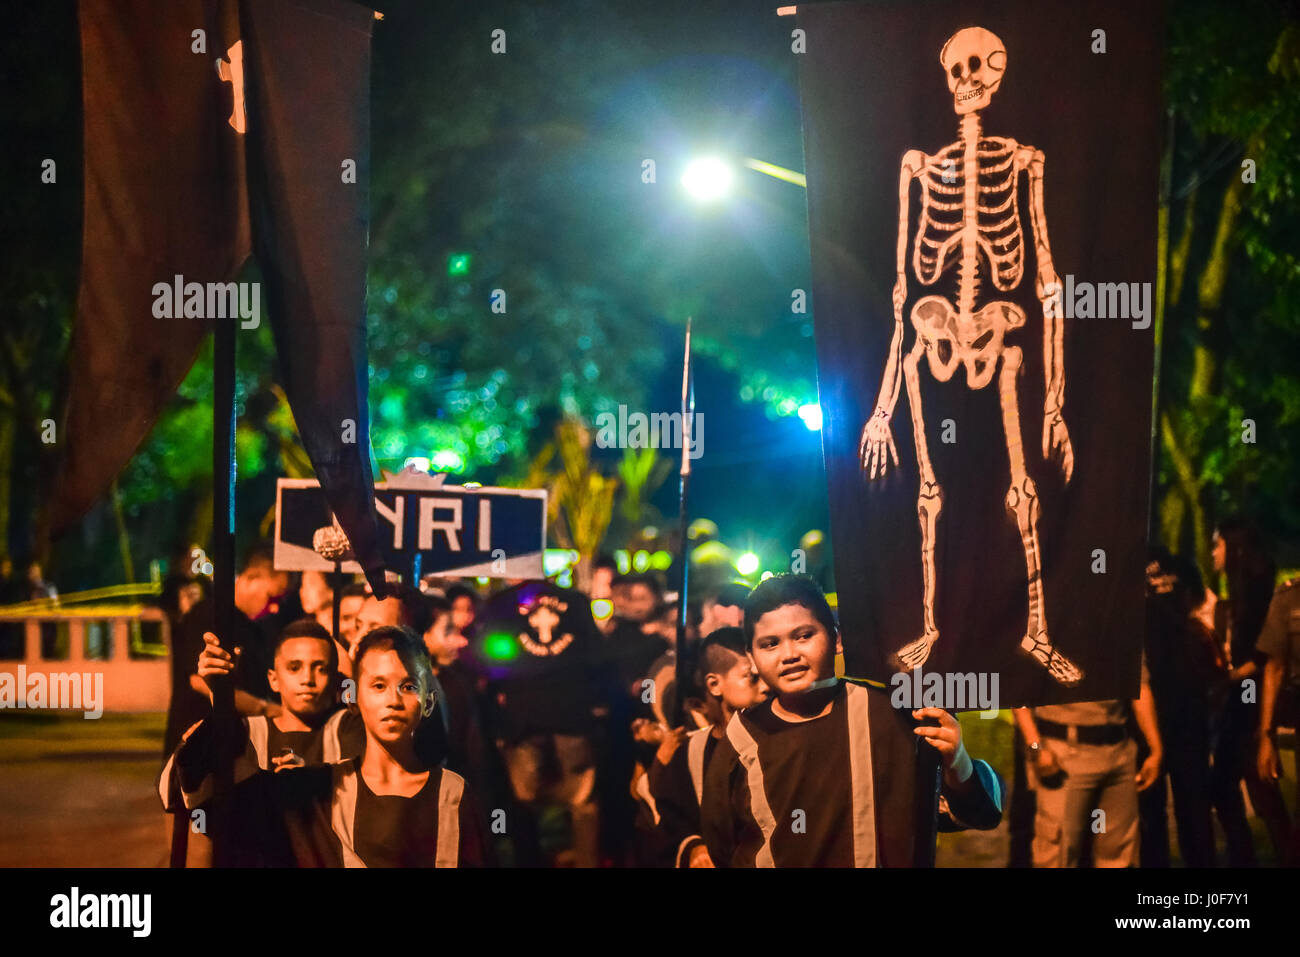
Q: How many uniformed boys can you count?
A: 4